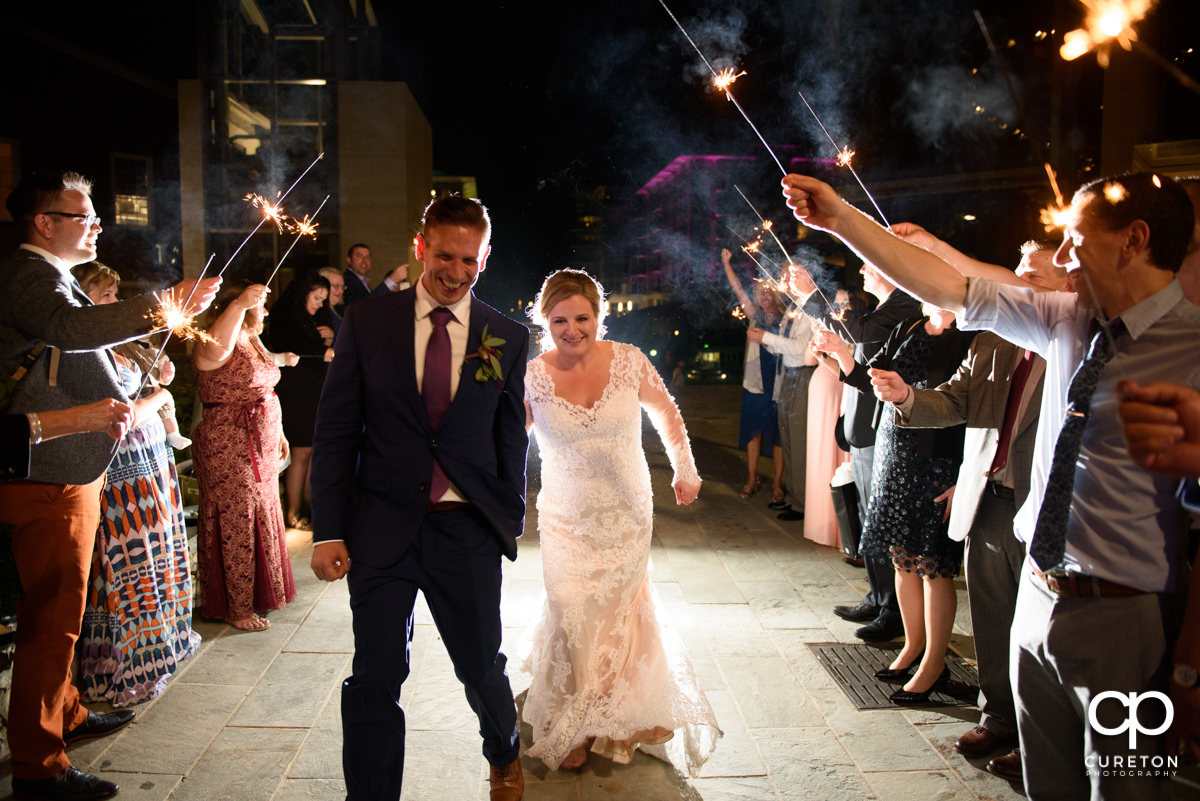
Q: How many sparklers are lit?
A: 13